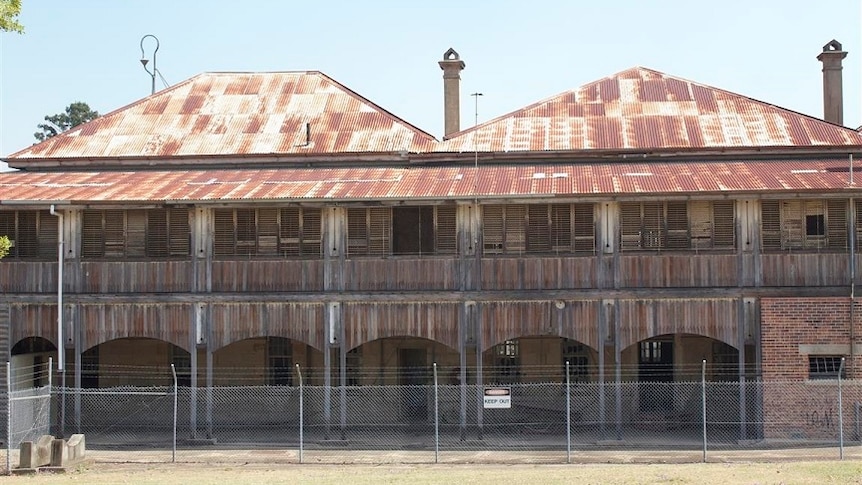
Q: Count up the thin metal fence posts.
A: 8